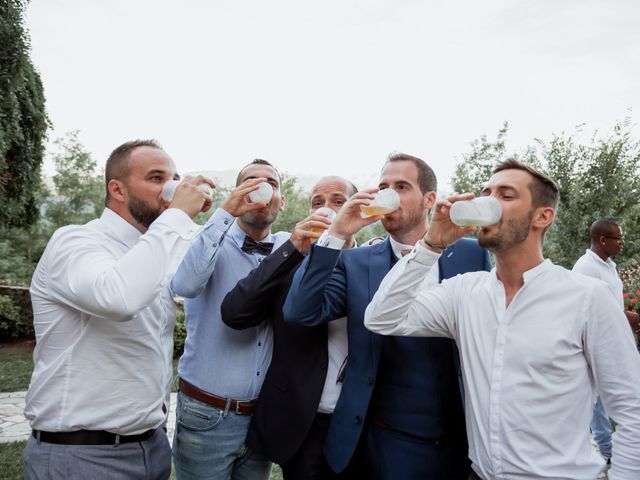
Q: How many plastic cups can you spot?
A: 5